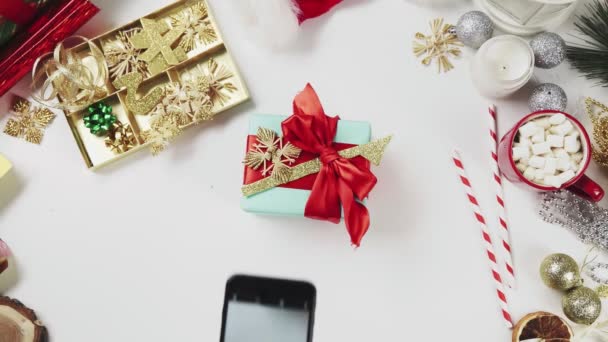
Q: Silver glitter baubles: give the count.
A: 3